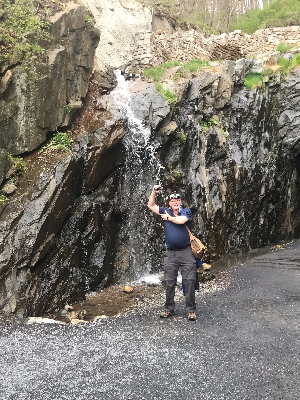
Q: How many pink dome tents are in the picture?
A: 0